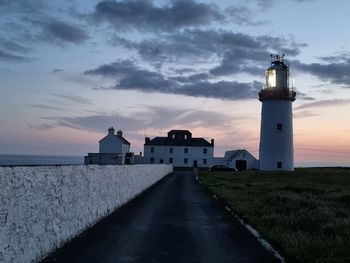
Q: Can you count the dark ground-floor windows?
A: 4